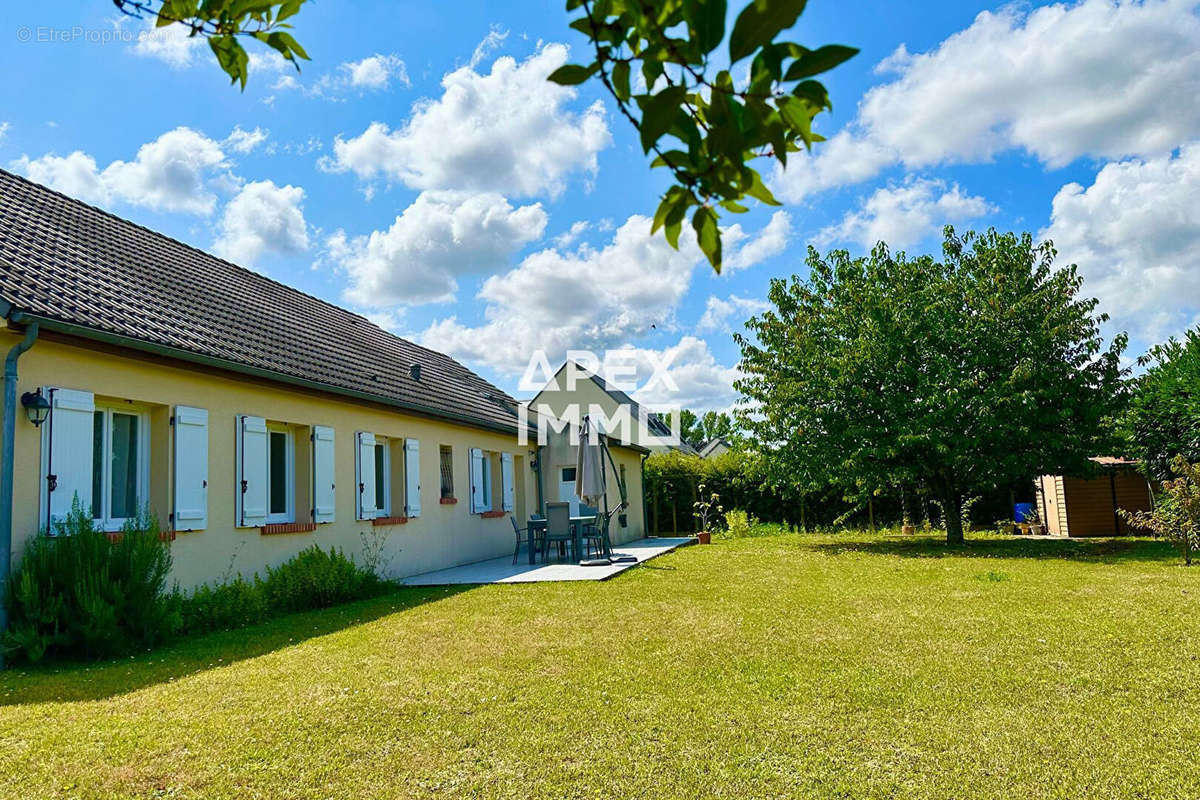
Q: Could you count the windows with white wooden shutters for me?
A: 4